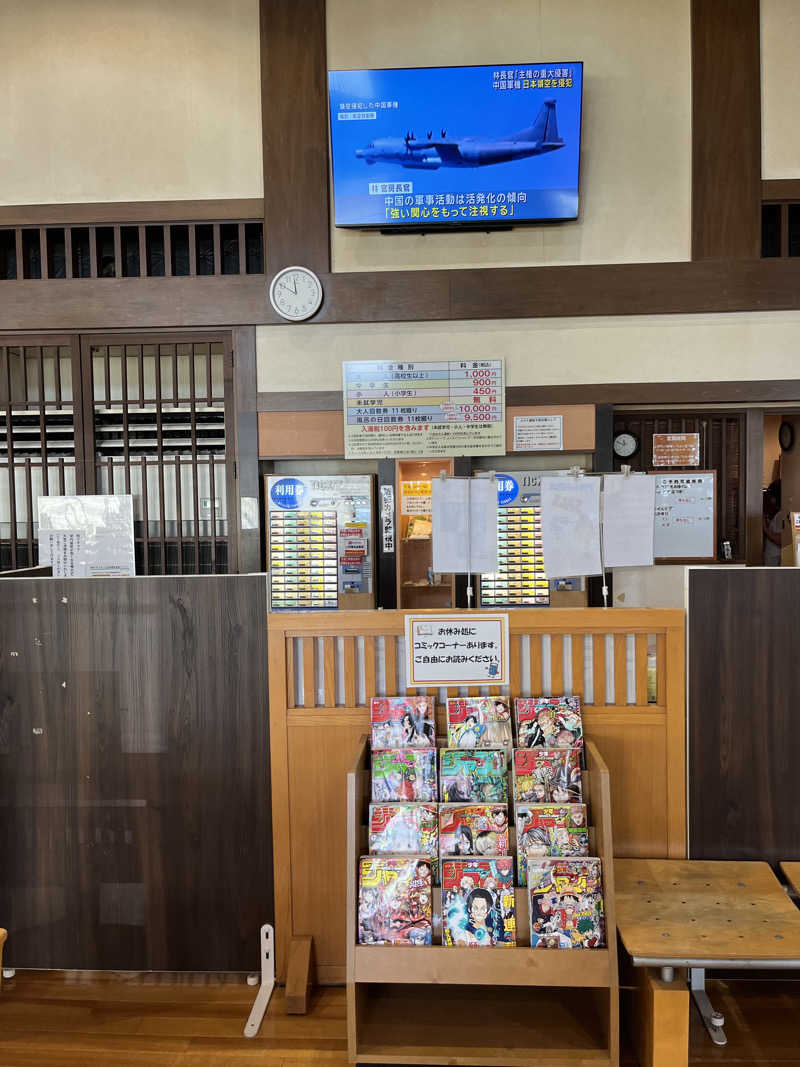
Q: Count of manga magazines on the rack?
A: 12